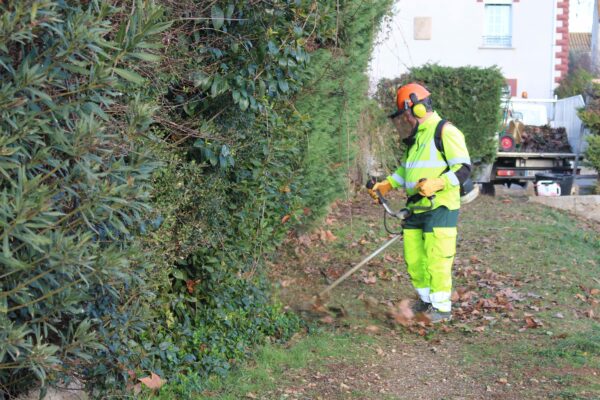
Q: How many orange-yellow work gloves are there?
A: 2